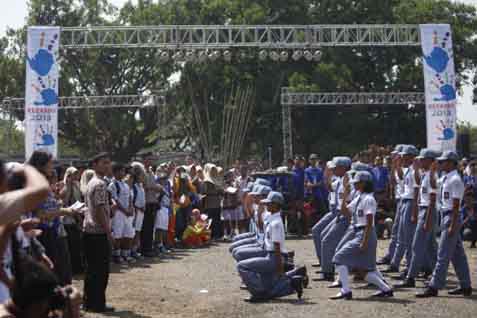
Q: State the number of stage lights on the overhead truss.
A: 12